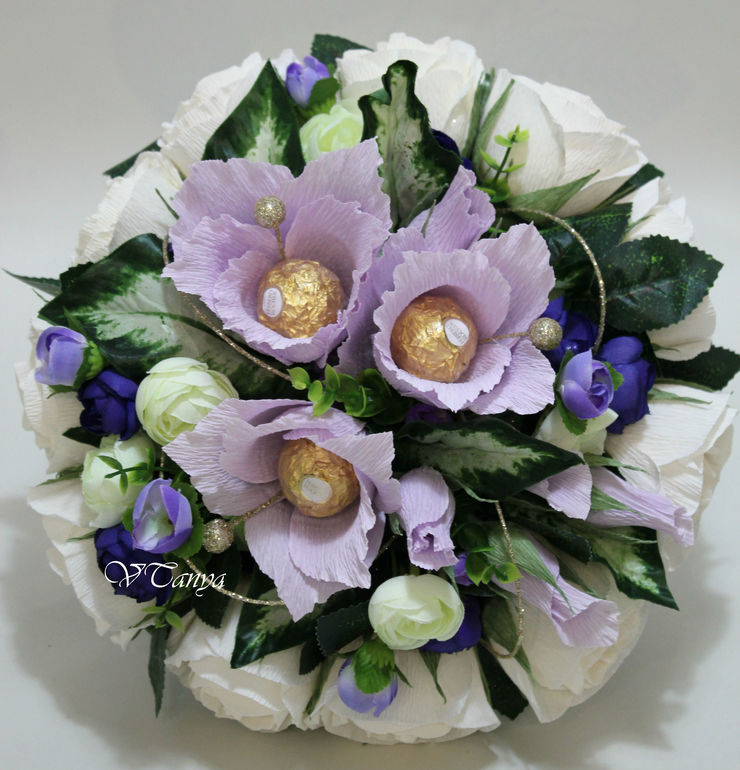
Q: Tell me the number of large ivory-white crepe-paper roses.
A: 11